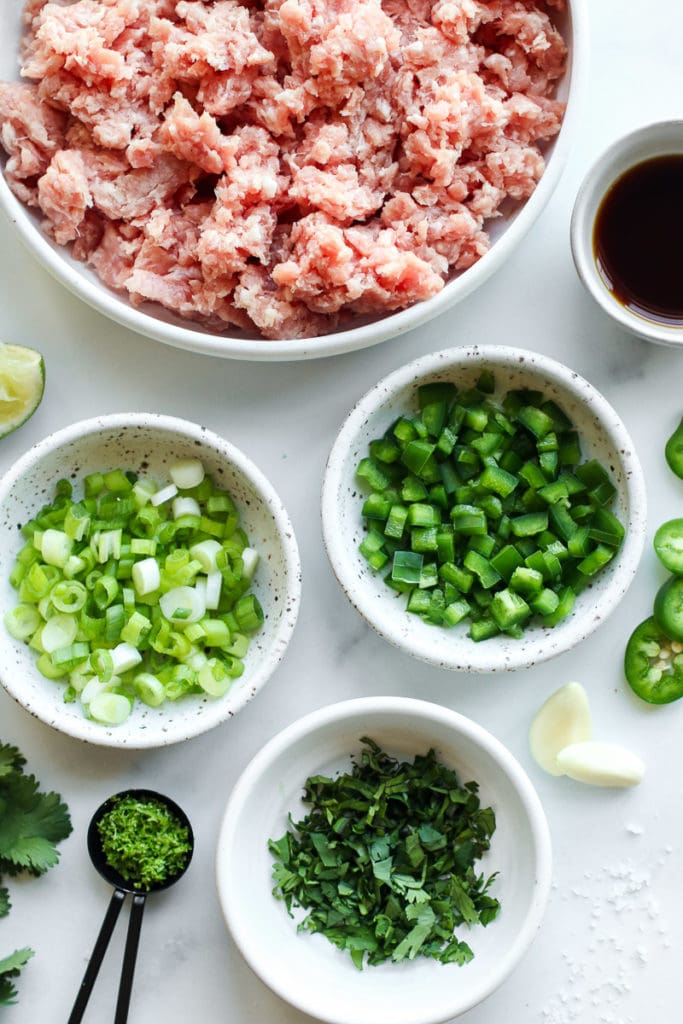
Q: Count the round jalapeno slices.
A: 4